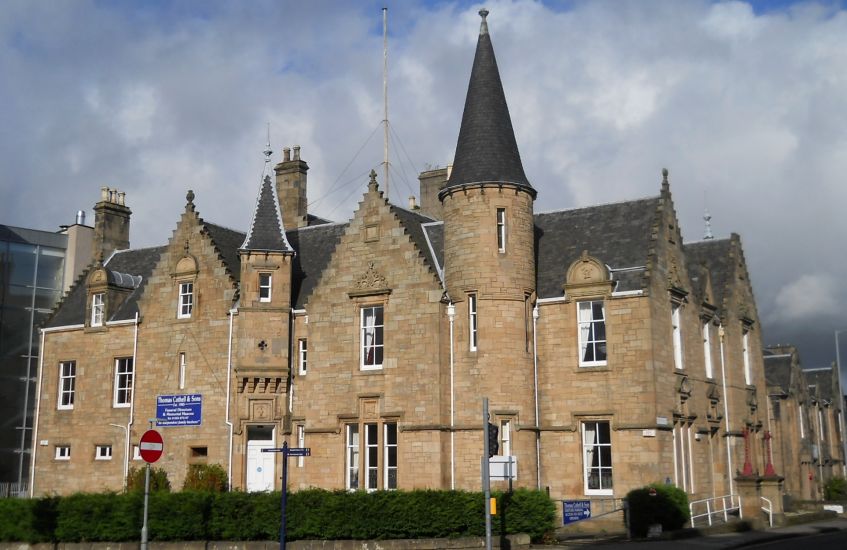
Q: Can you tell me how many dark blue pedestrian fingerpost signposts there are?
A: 1